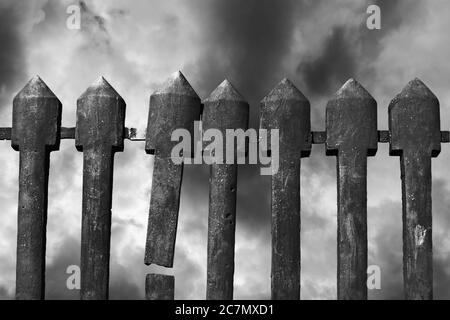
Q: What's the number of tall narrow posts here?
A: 7